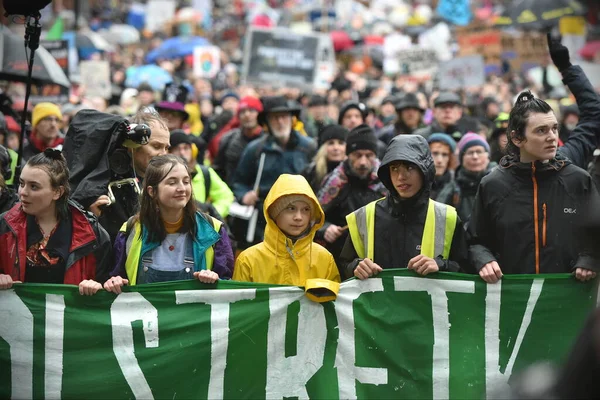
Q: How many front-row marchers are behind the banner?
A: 5